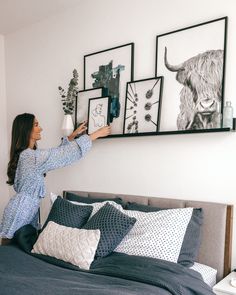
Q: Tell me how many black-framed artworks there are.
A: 5